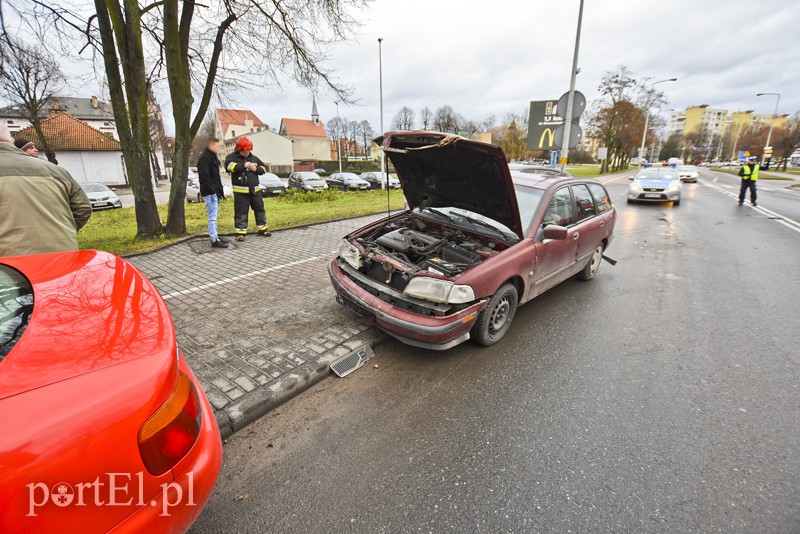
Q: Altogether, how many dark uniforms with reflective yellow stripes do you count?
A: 1